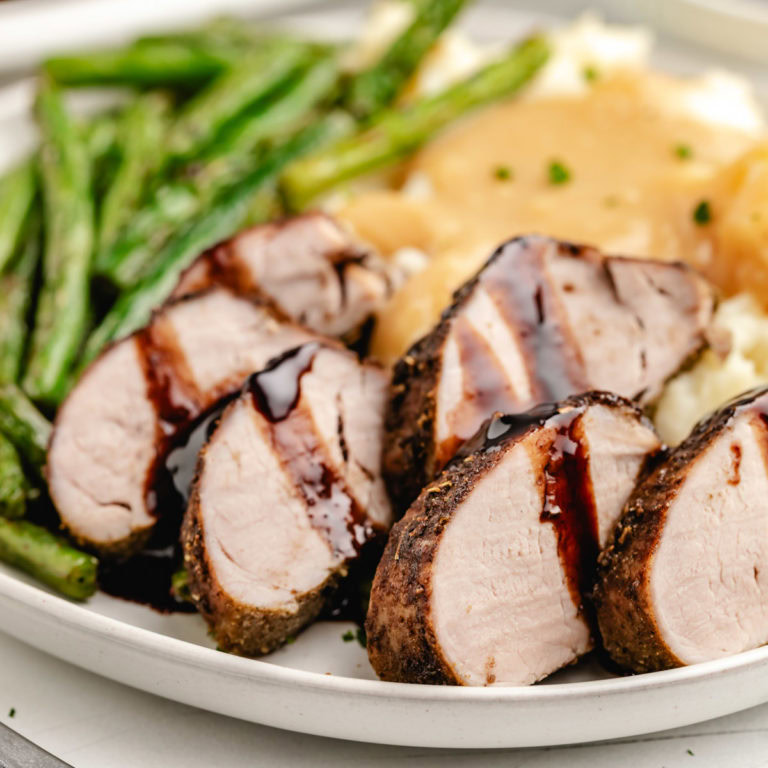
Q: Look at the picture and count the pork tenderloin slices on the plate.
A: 6